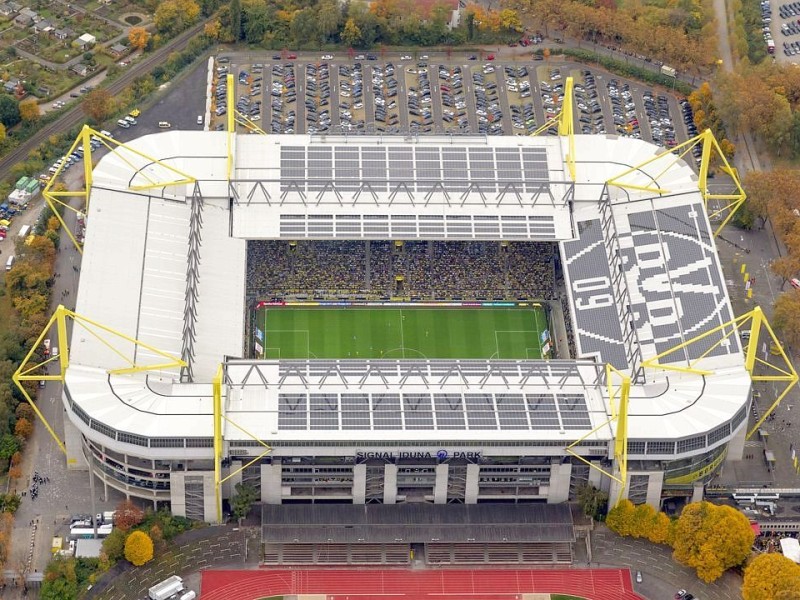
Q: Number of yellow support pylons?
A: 8